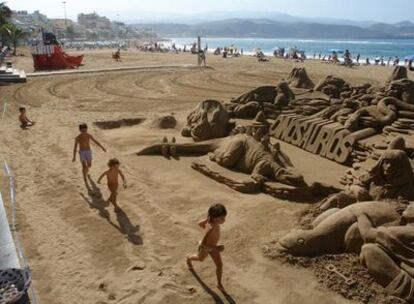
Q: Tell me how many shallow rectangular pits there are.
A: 1